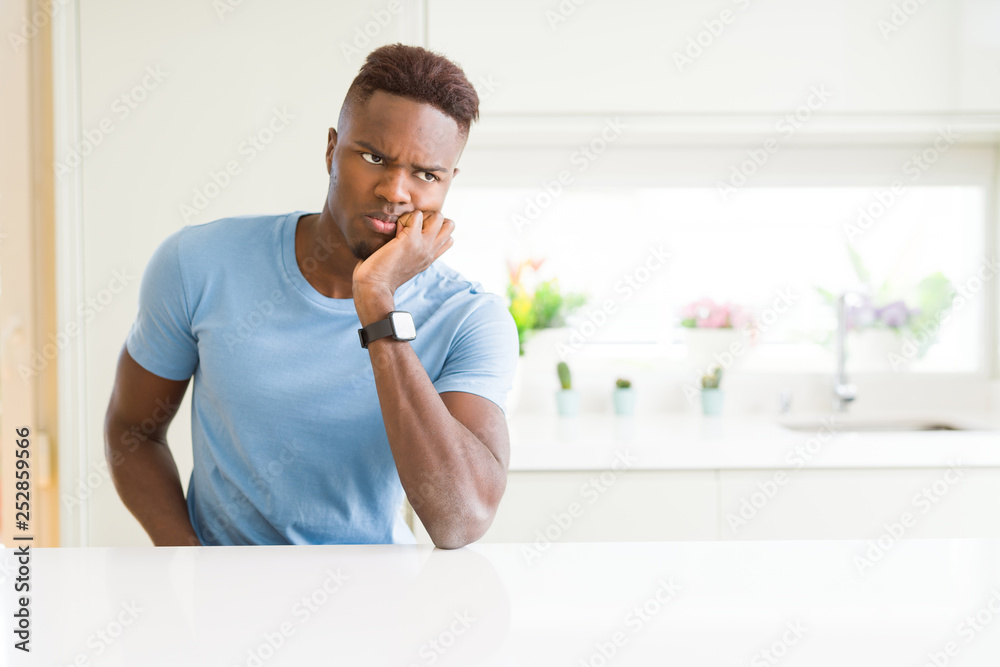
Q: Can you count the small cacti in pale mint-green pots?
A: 3